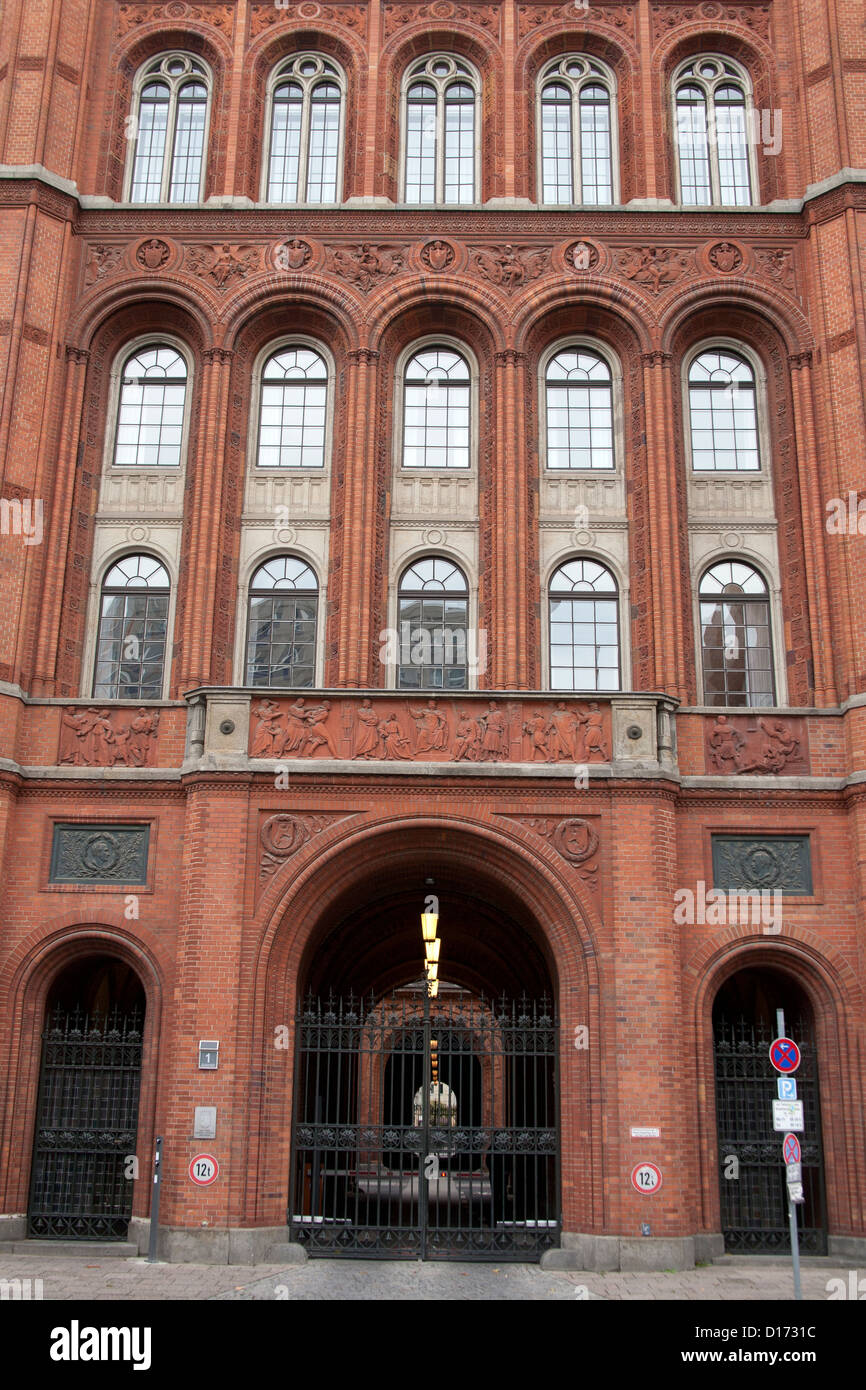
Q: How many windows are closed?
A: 15